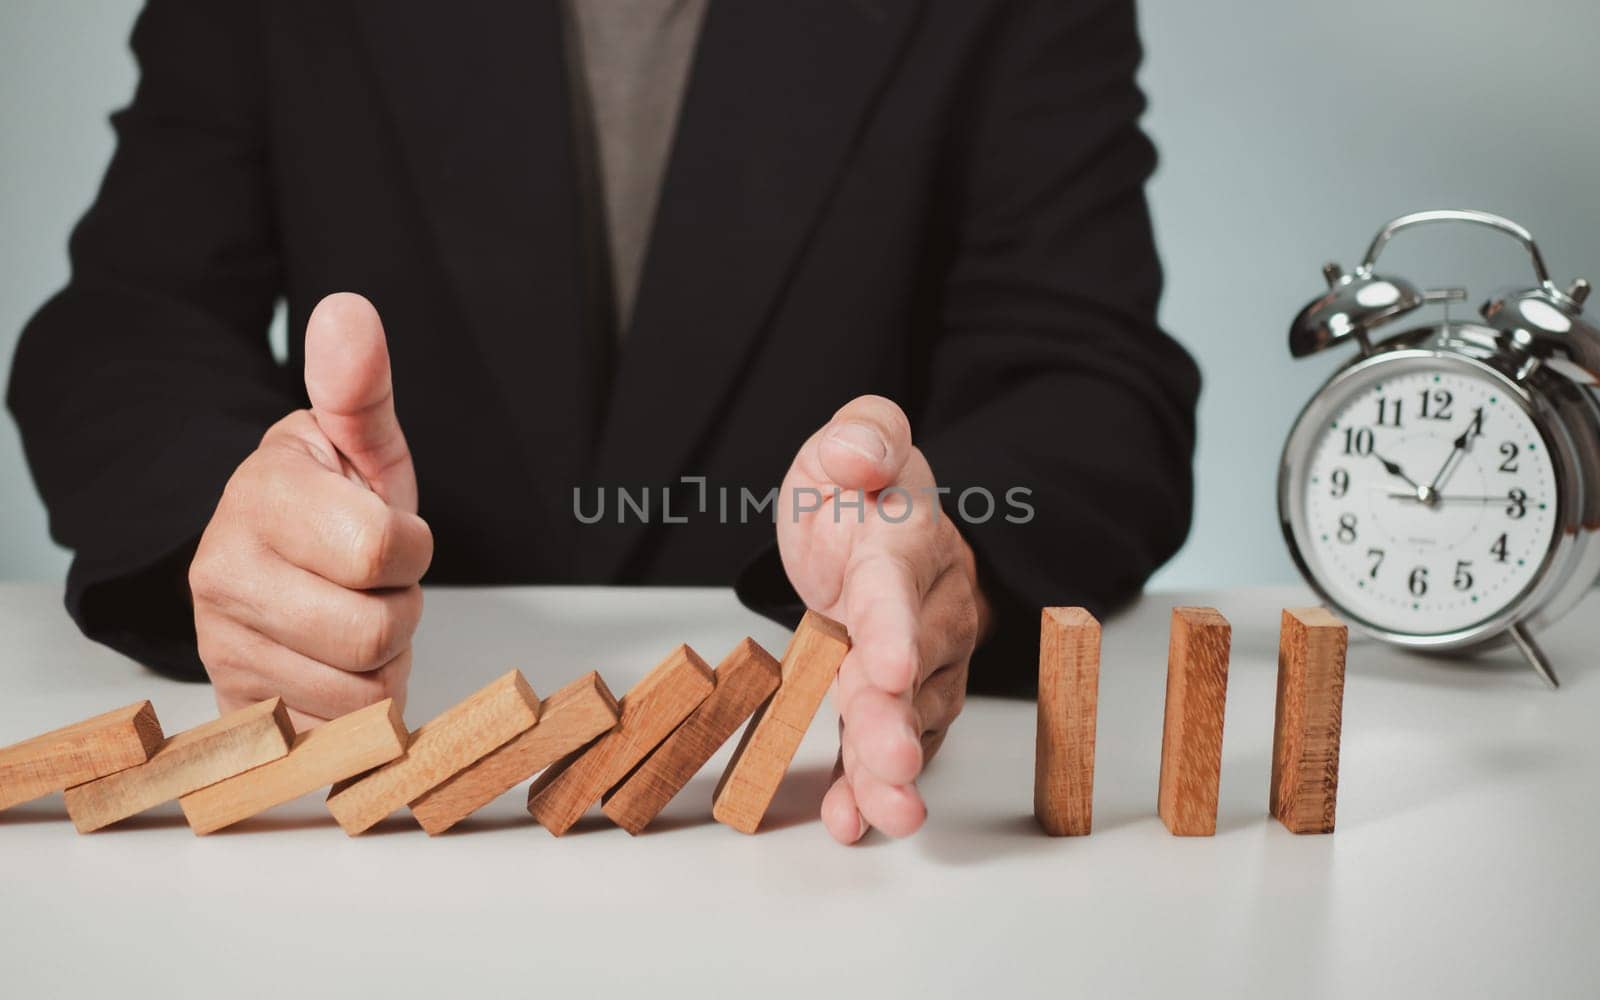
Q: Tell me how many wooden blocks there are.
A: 11